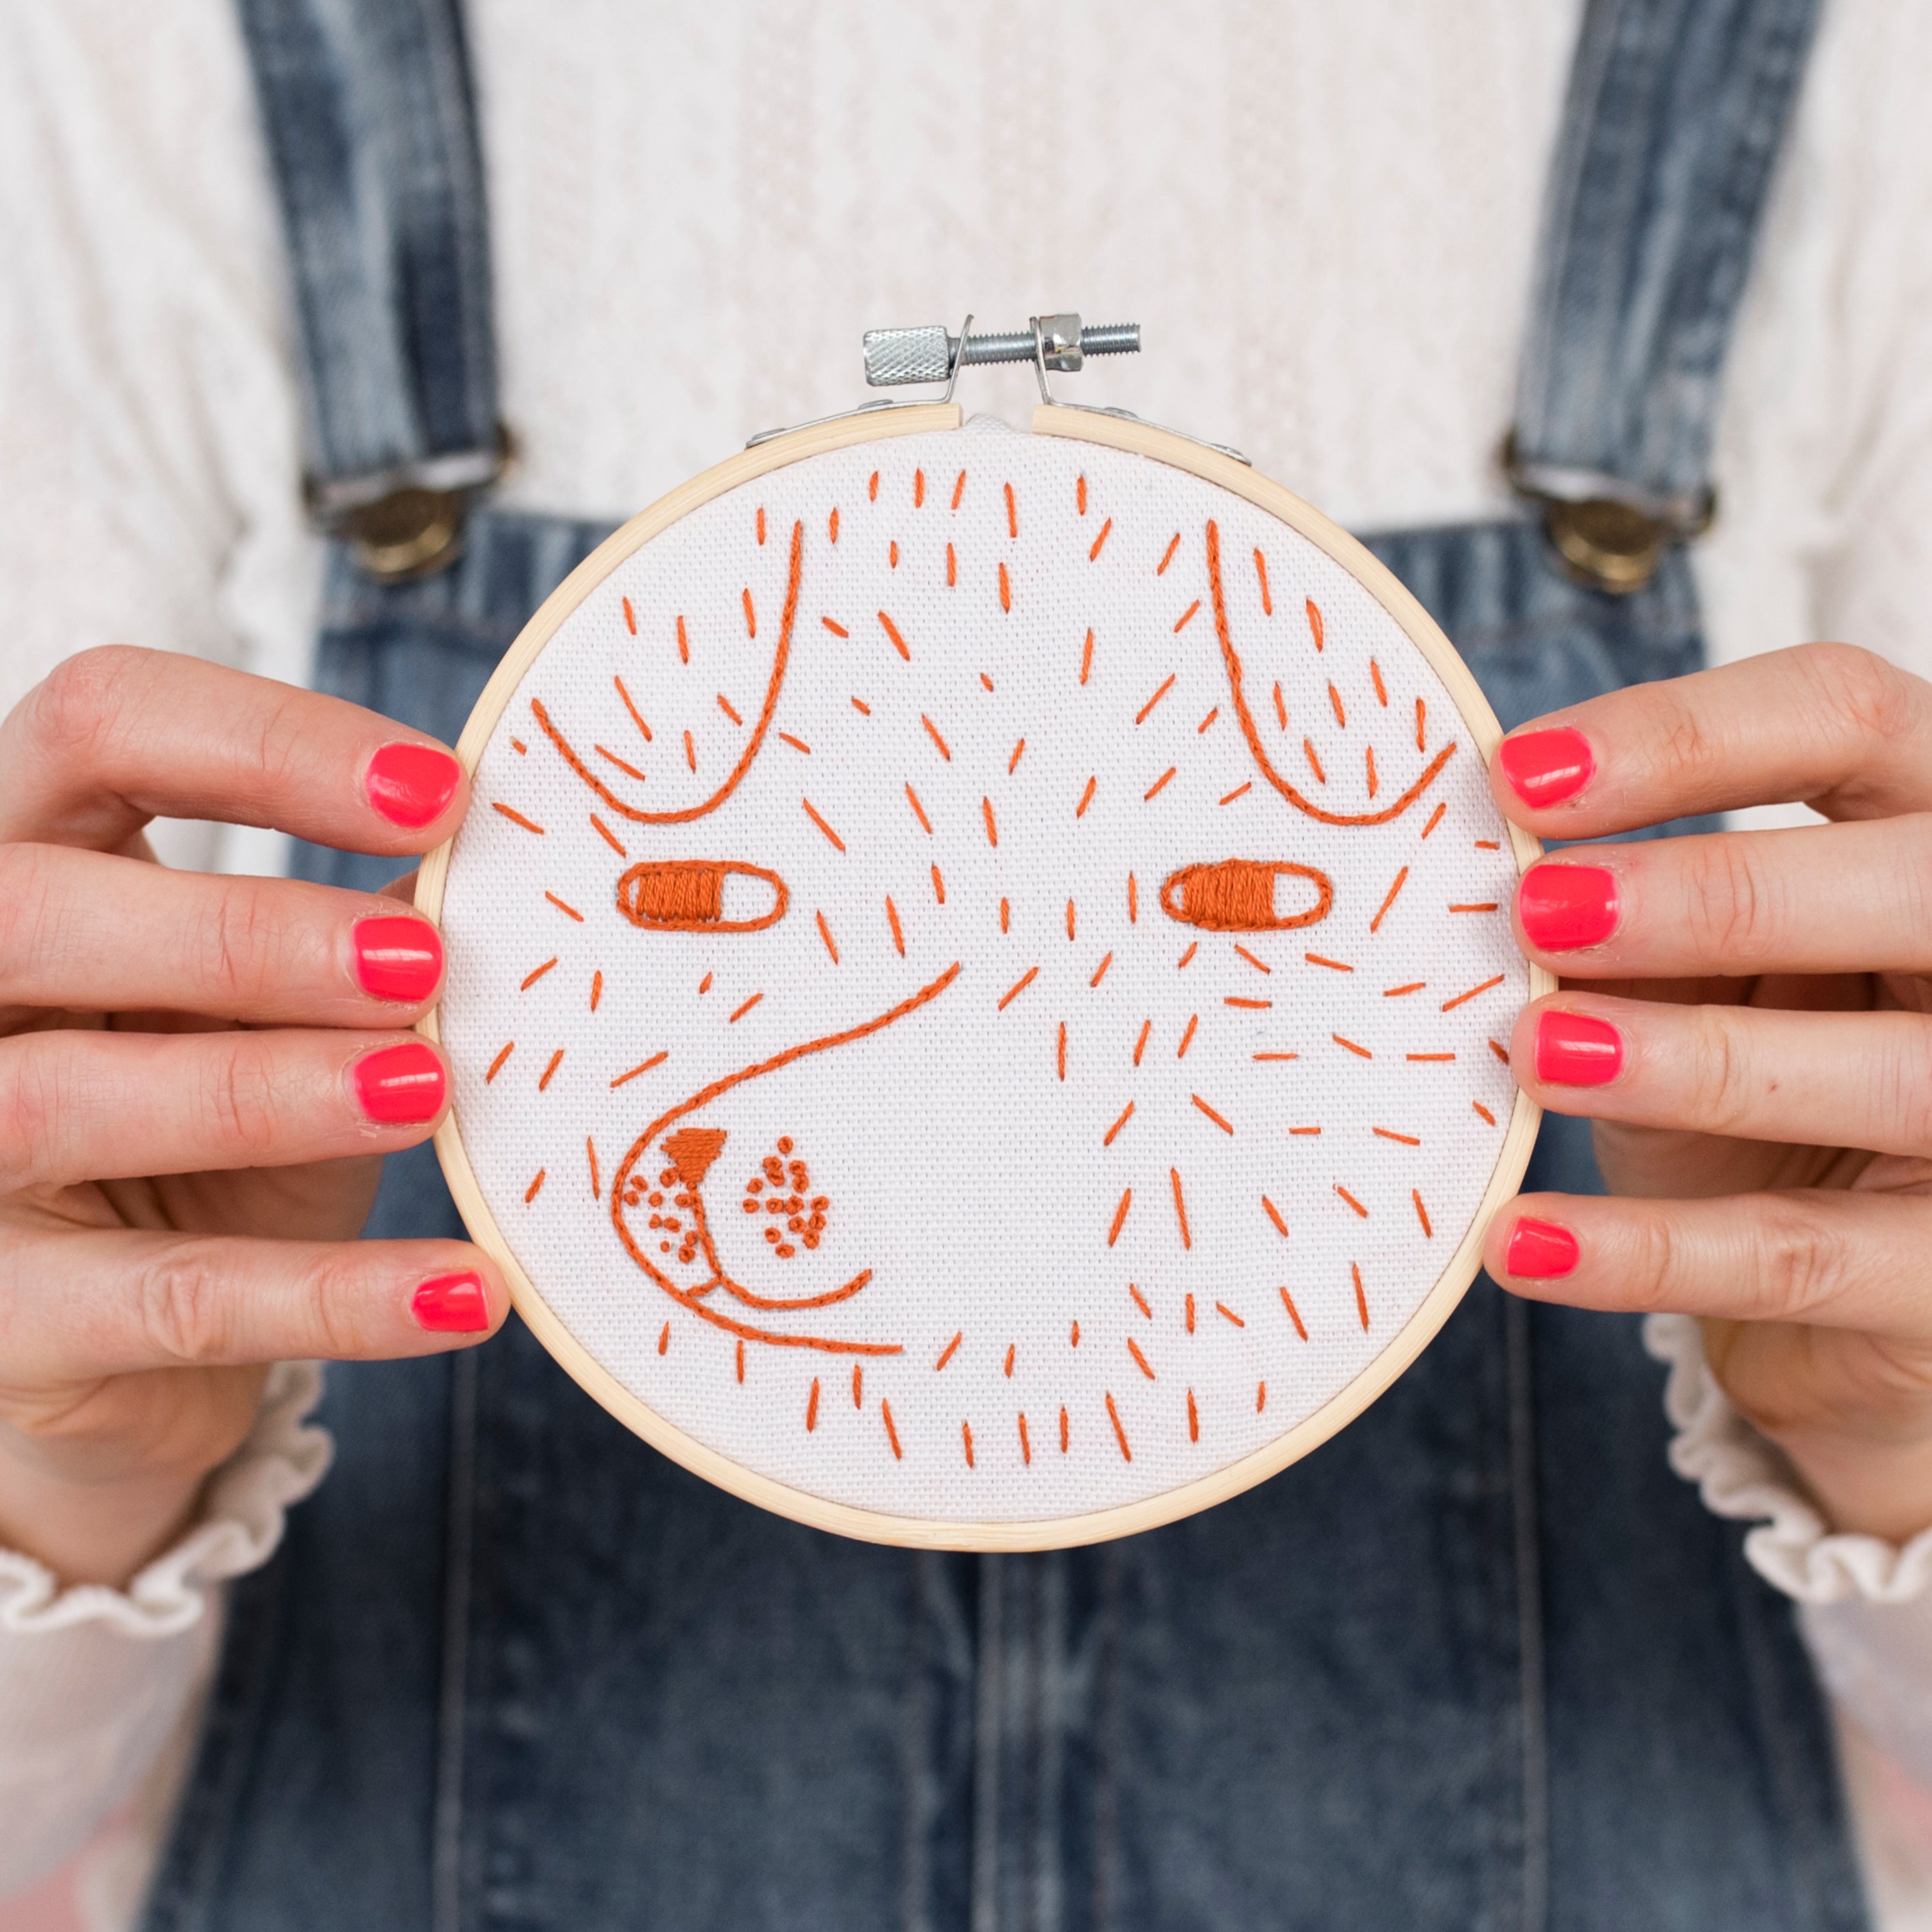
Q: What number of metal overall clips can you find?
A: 2